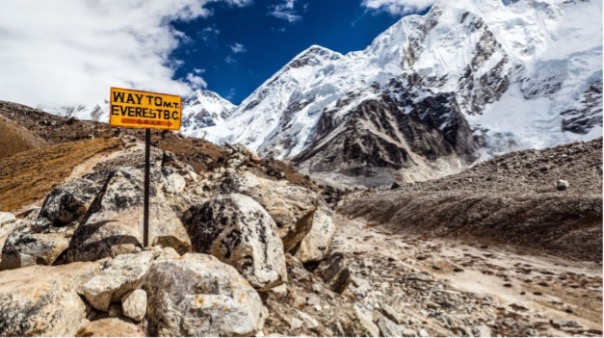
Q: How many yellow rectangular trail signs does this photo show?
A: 1